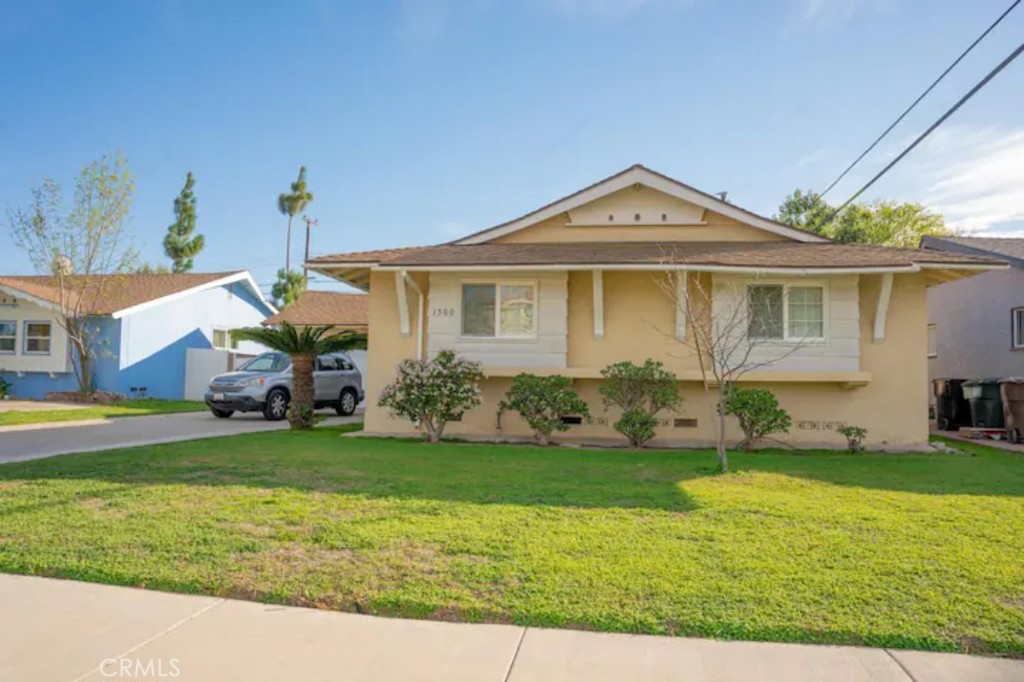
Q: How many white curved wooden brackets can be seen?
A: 4